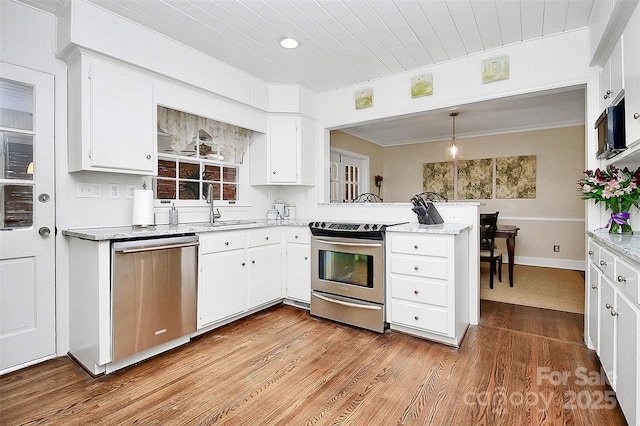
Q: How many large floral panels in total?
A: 3